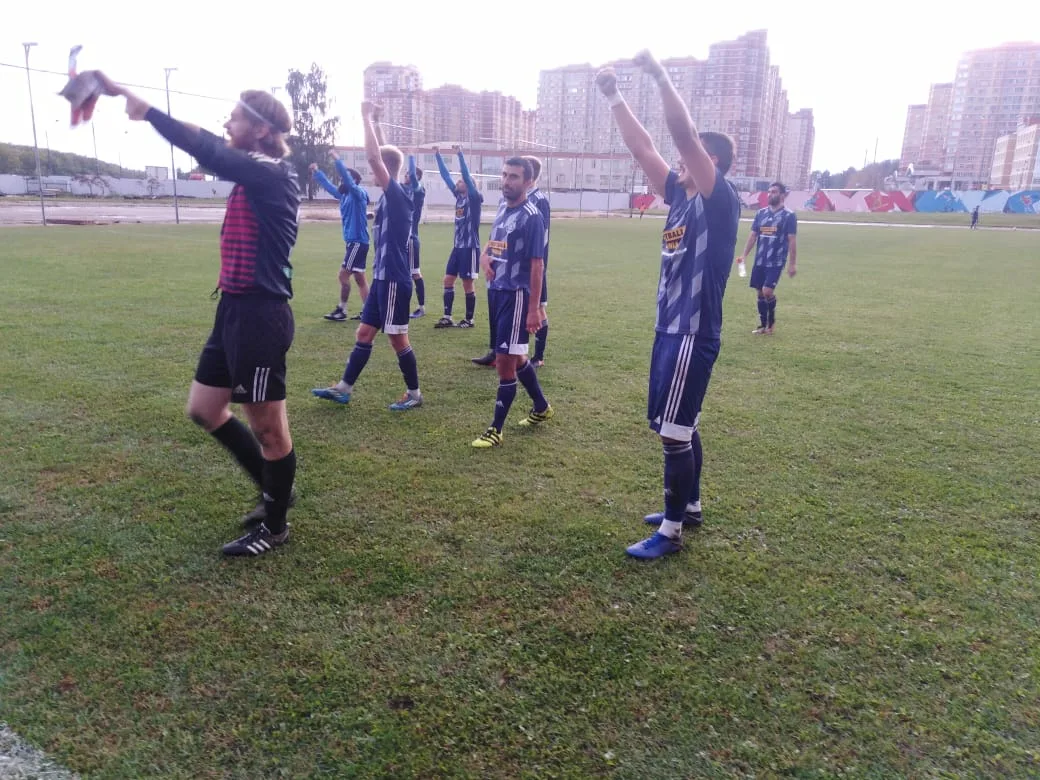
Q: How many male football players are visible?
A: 9